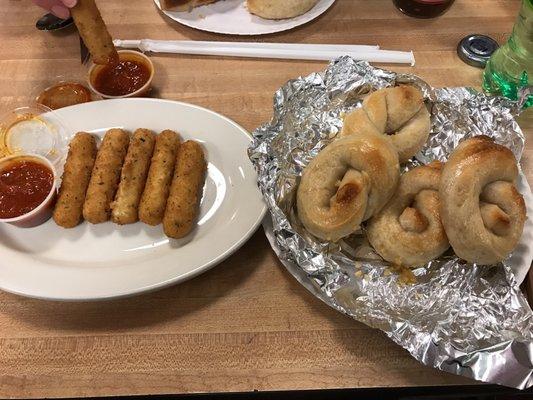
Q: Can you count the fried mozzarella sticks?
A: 6